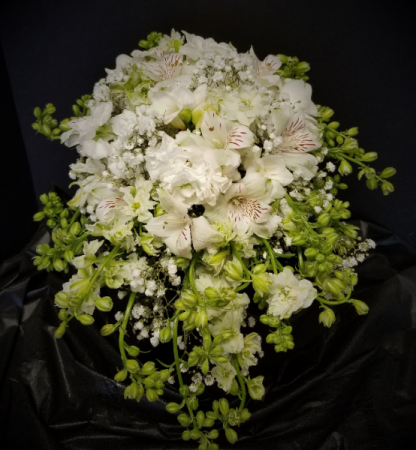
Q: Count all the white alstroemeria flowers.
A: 7